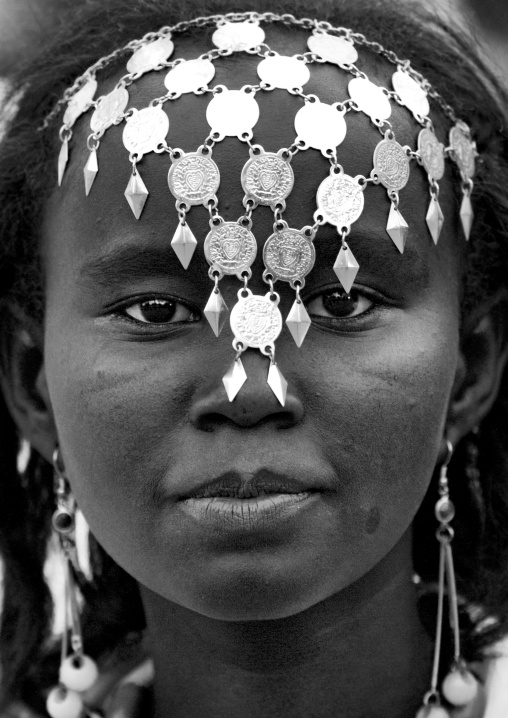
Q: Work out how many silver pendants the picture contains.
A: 12